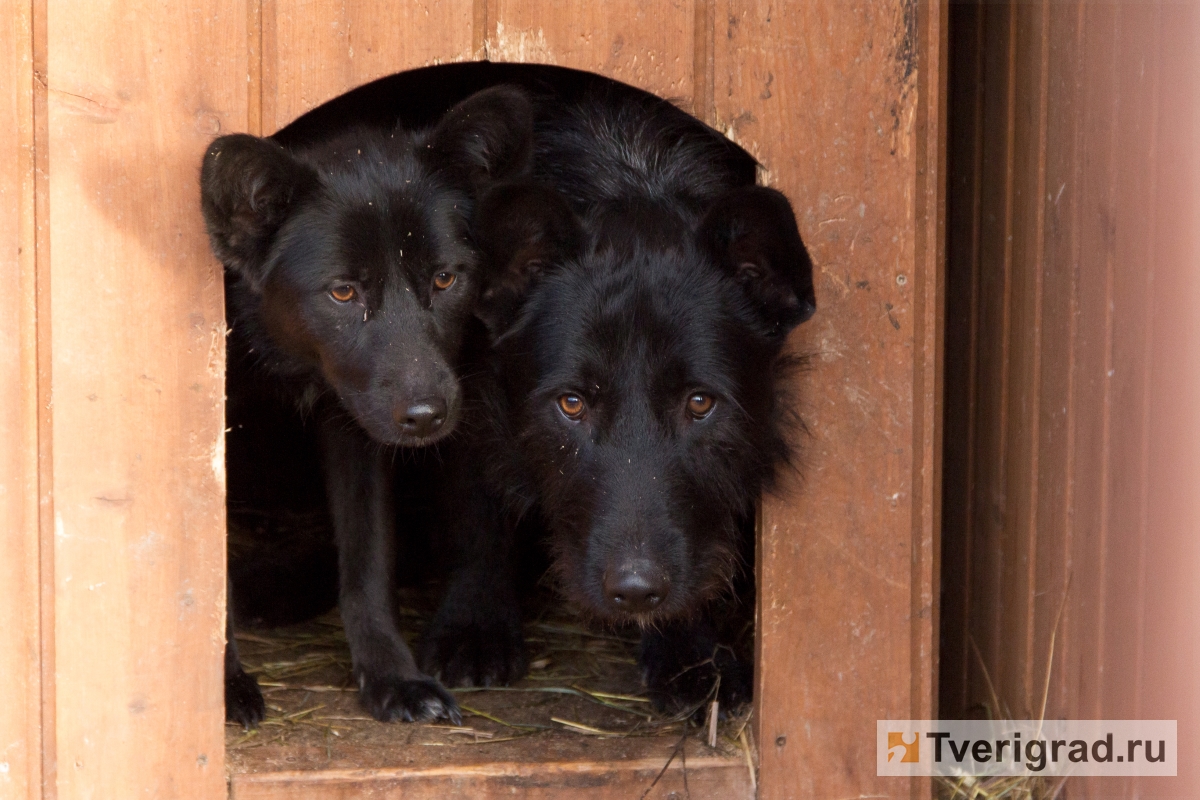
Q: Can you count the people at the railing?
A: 0